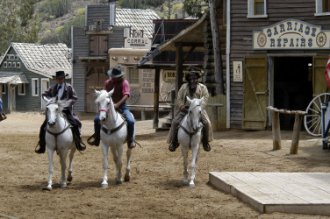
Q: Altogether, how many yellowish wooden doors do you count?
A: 2